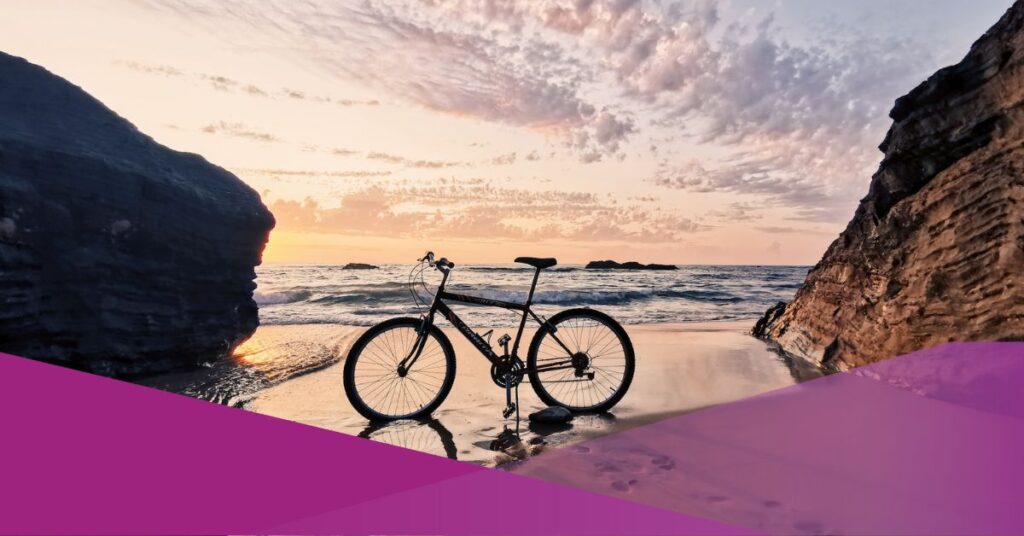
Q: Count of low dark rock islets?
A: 2